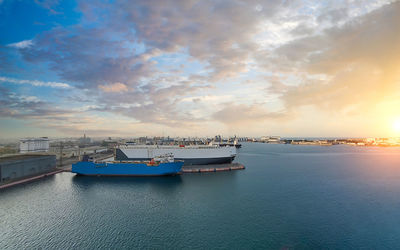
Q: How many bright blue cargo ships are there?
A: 1